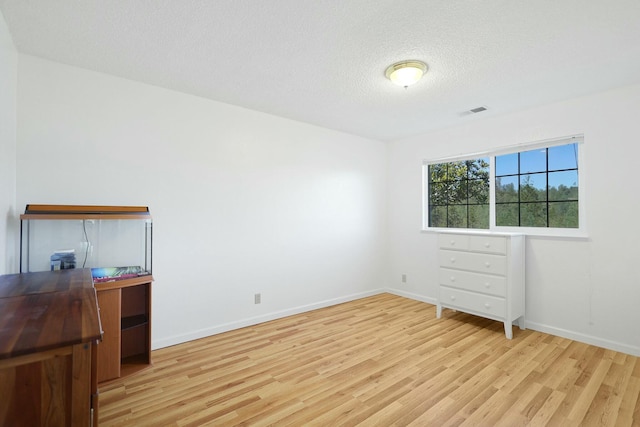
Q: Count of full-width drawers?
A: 3